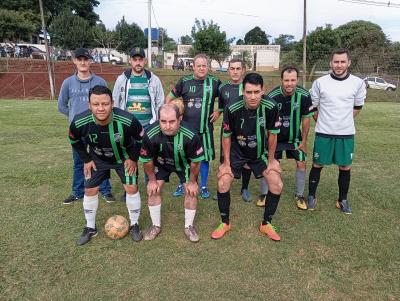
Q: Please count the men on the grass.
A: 9